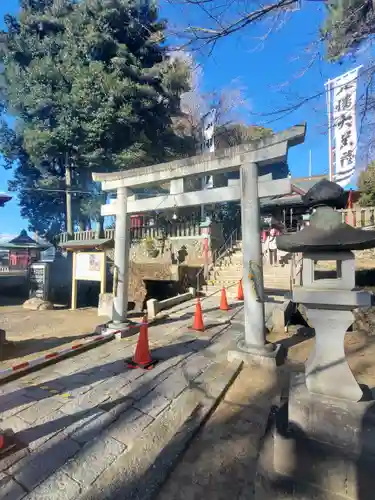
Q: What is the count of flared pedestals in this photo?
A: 1